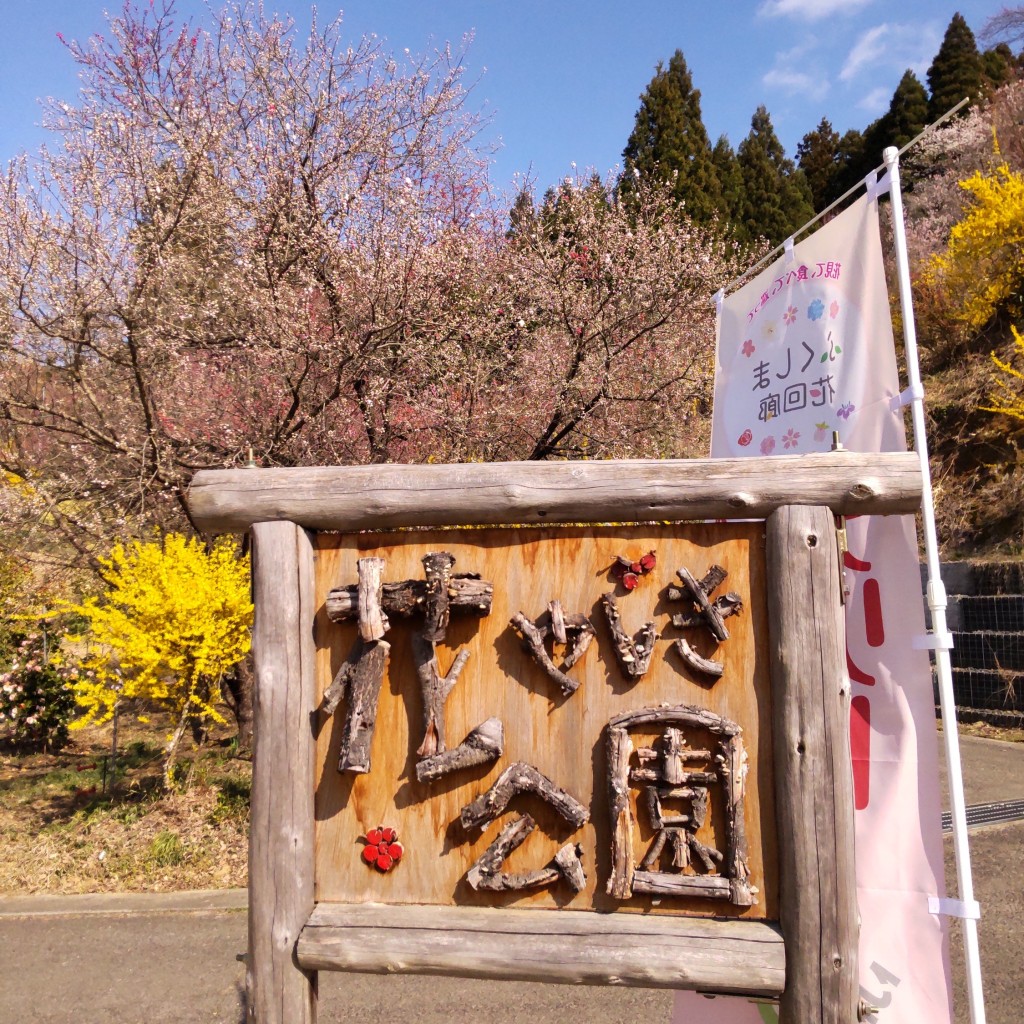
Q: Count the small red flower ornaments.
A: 2